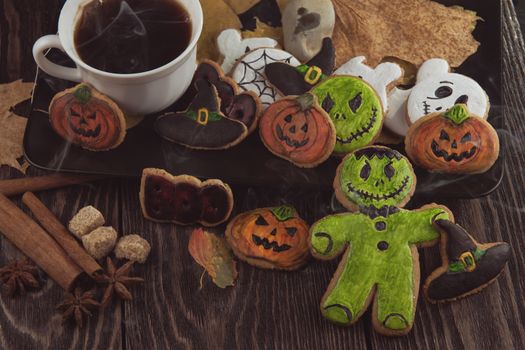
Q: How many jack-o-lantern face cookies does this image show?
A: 4